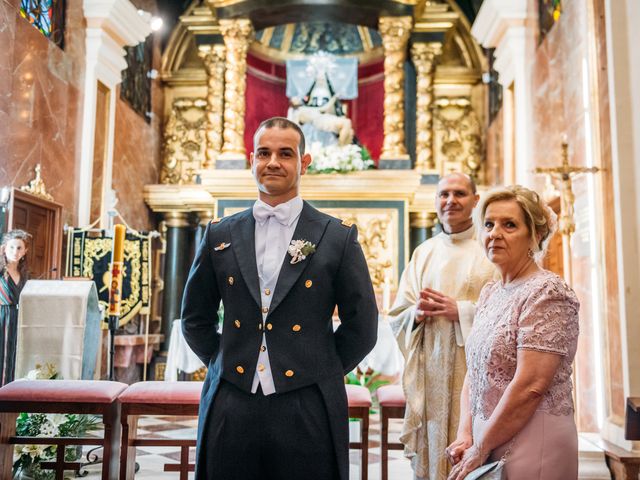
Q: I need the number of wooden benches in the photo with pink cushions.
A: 4